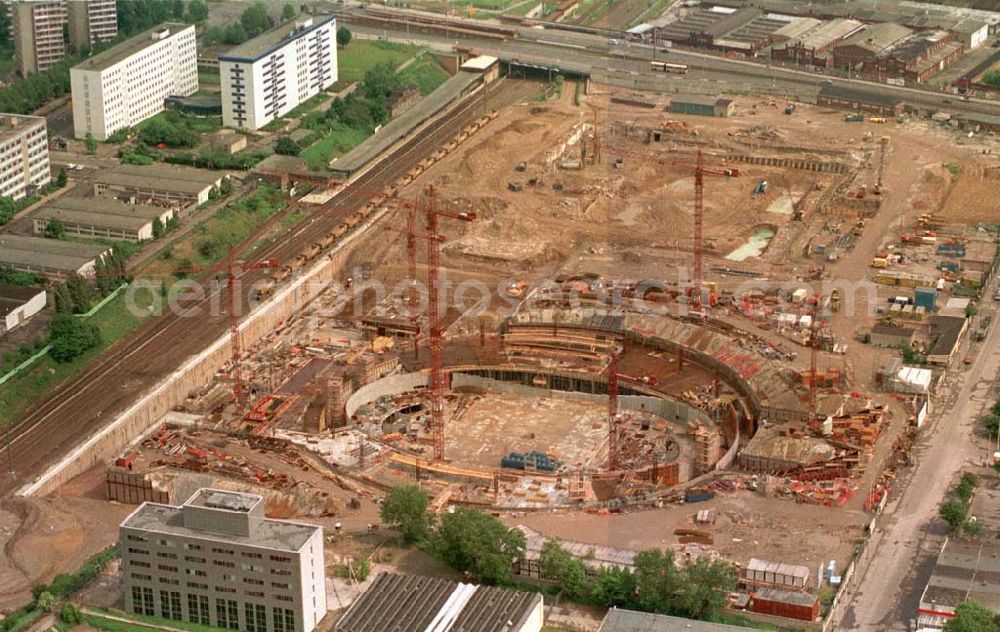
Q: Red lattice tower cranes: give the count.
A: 6